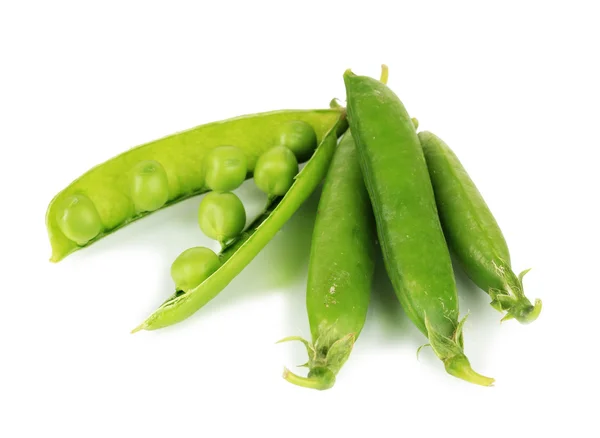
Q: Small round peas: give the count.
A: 7